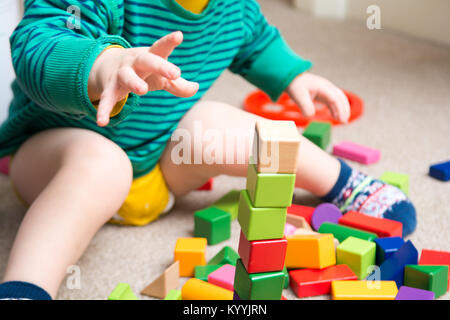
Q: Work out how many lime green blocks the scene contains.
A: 7